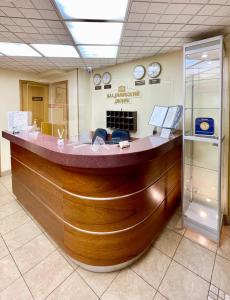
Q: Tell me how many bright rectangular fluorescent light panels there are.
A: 5